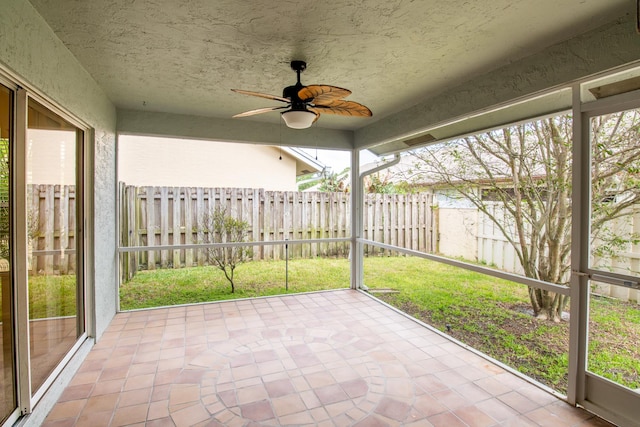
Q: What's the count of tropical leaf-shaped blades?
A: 5